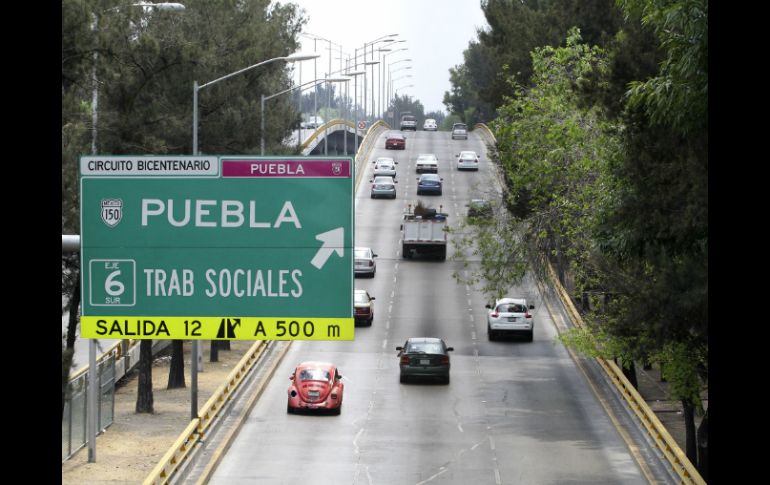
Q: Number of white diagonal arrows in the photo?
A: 1